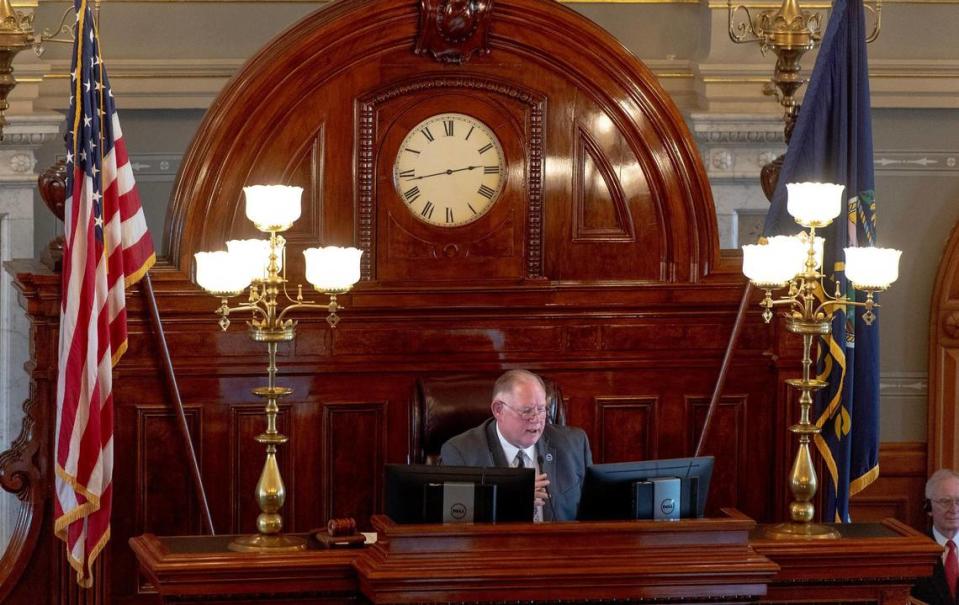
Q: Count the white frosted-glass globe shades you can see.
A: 8